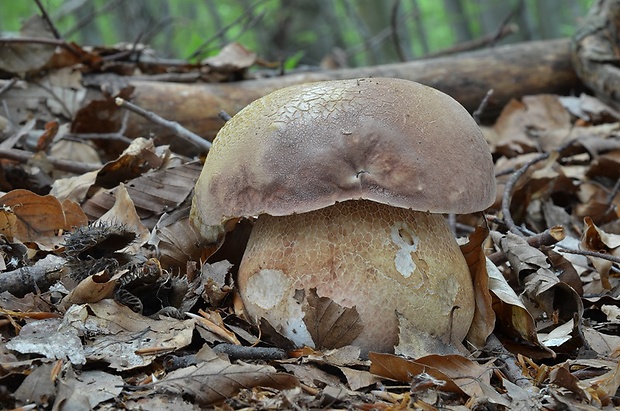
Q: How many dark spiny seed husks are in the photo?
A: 2